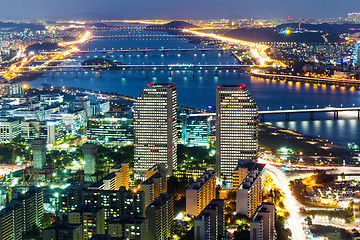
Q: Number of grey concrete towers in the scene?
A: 2